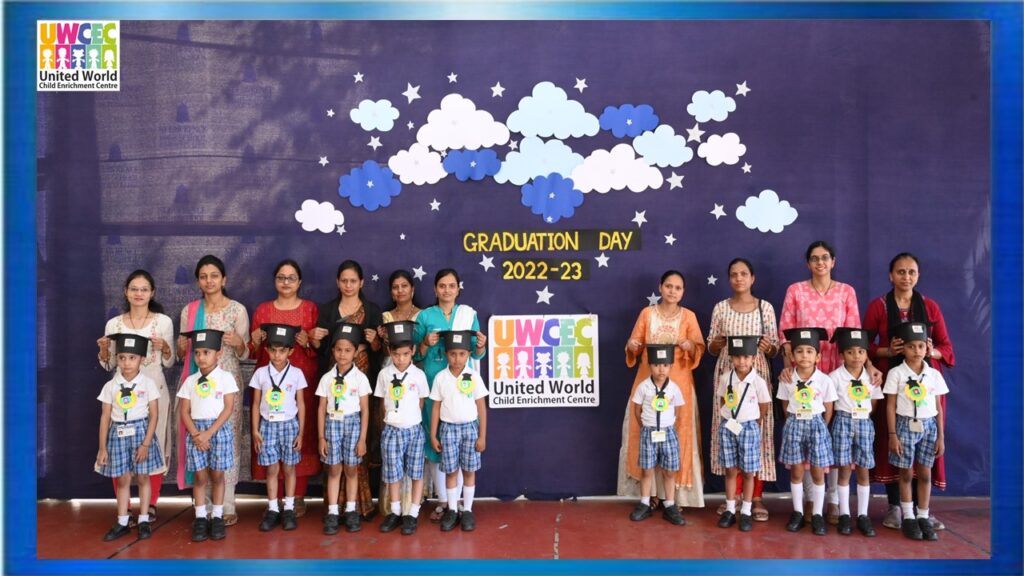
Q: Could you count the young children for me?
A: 11